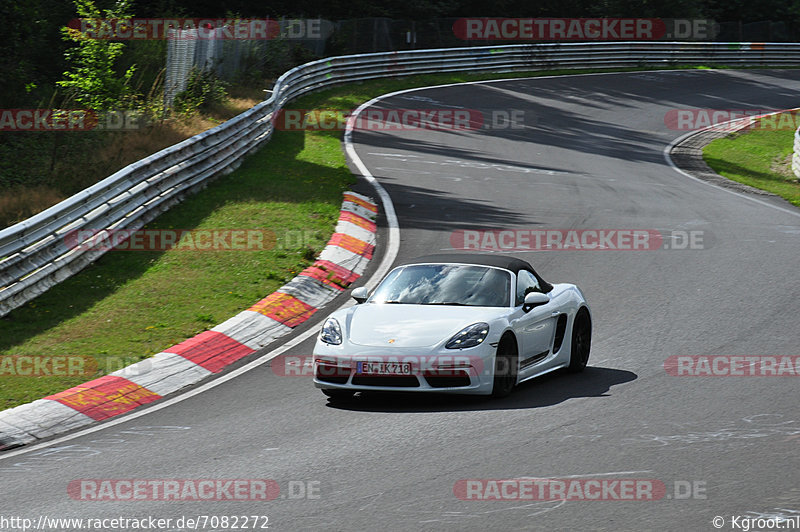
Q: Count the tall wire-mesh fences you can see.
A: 1